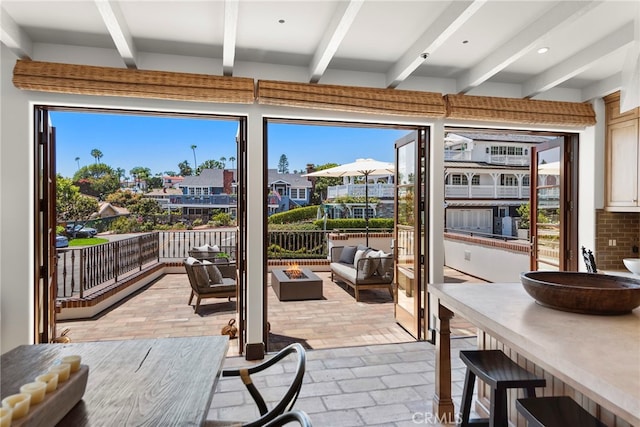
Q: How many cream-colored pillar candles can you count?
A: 6